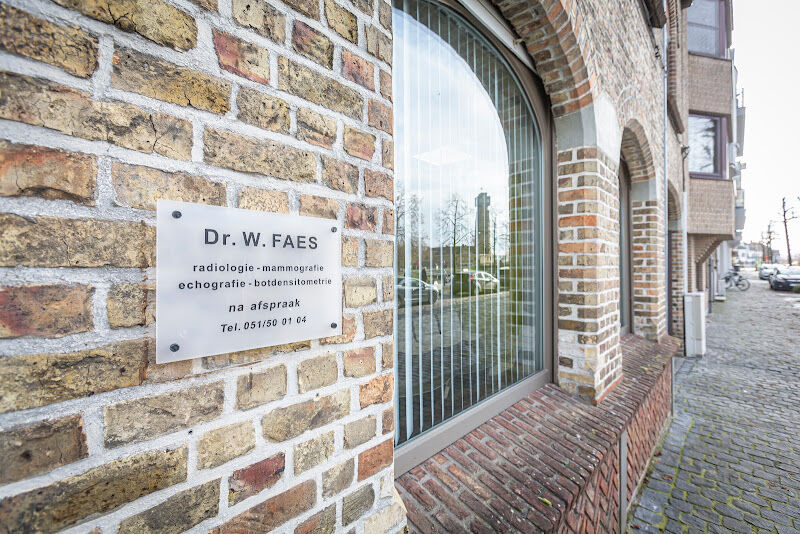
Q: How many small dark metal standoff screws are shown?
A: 4